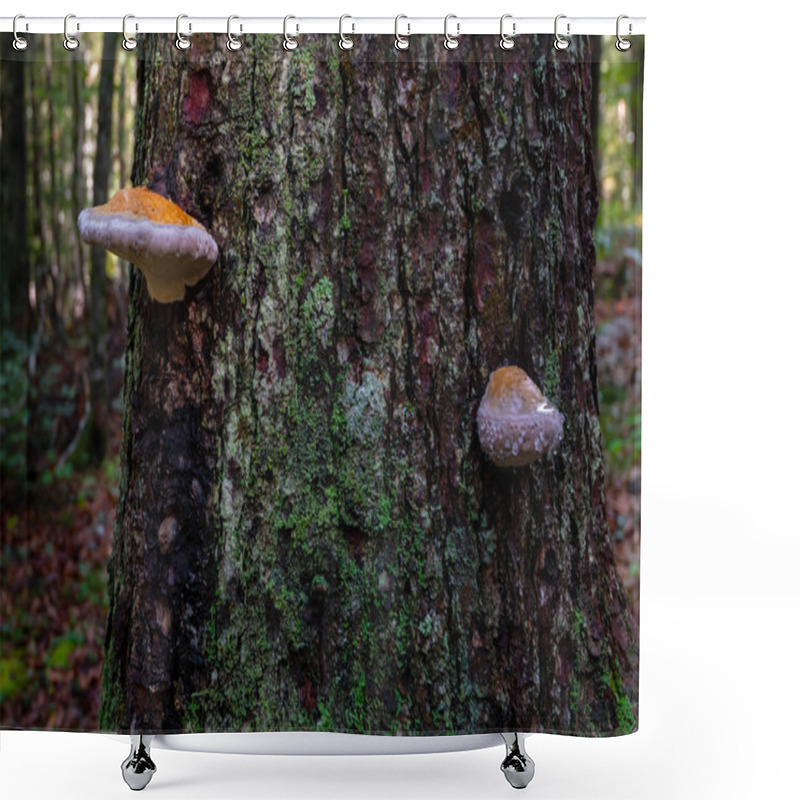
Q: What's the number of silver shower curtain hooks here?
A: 12